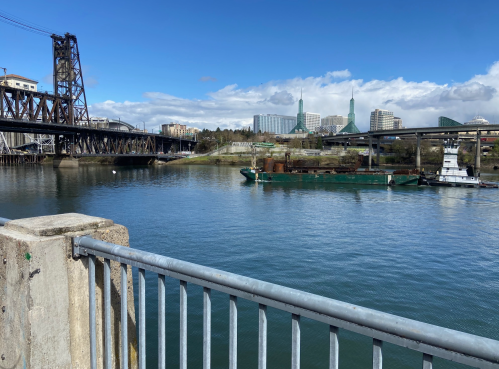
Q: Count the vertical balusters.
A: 13